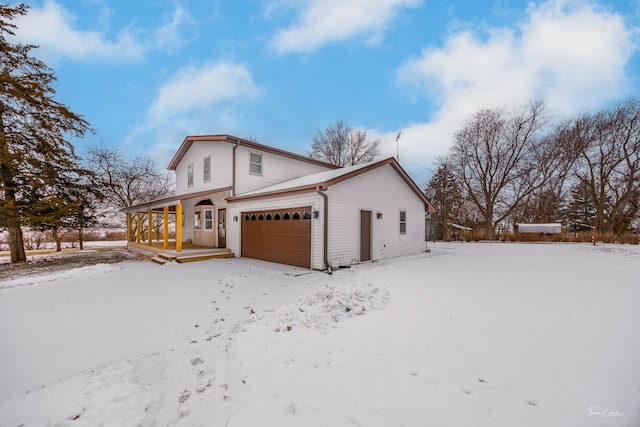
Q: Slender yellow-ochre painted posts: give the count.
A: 5